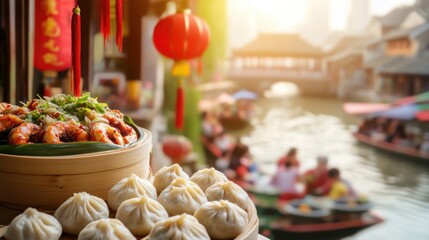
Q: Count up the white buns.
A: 11